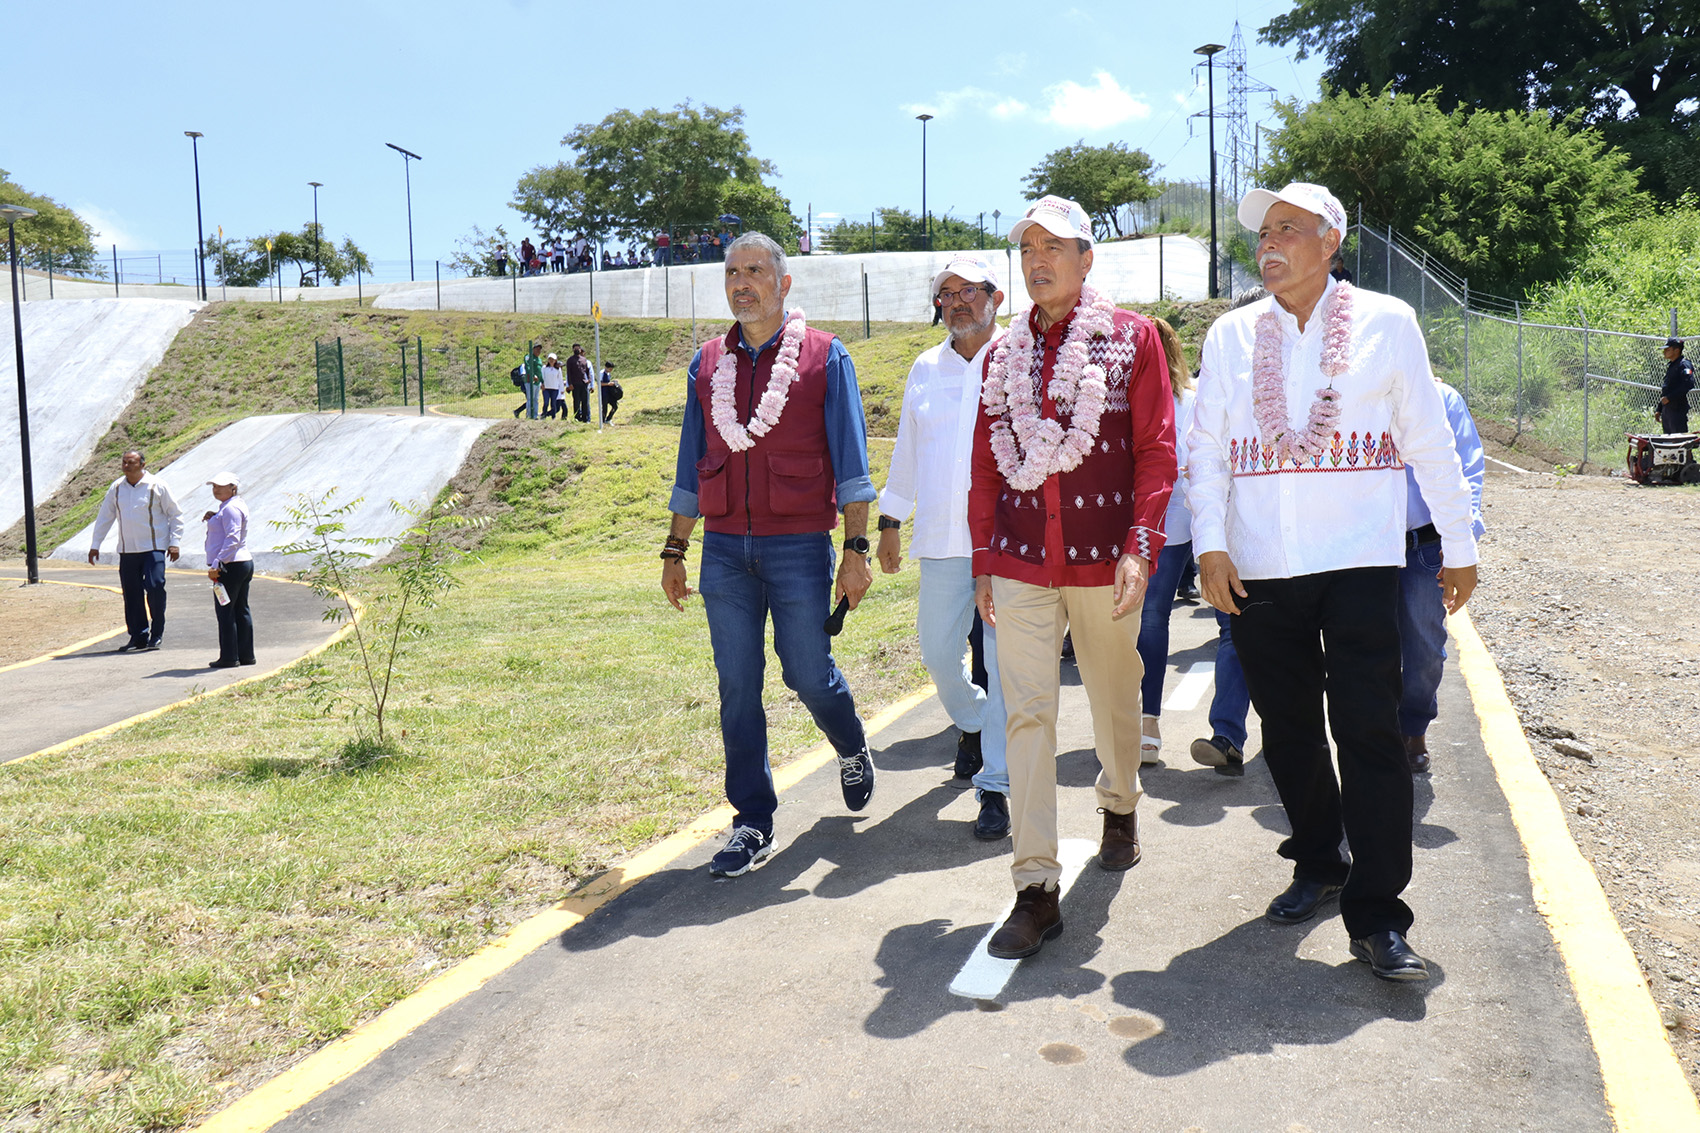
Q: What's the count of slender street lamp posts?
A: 6